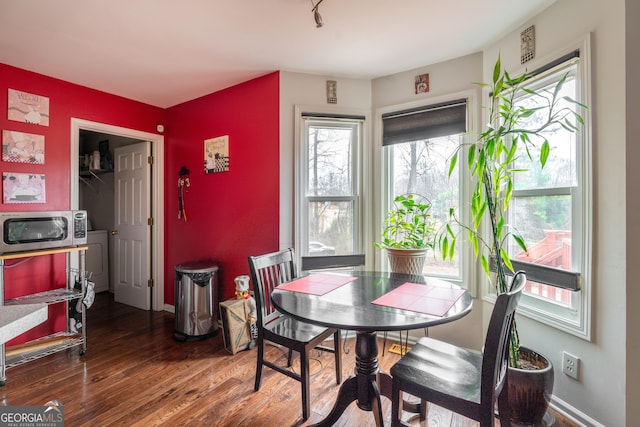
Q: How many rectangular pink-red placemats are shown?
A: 2